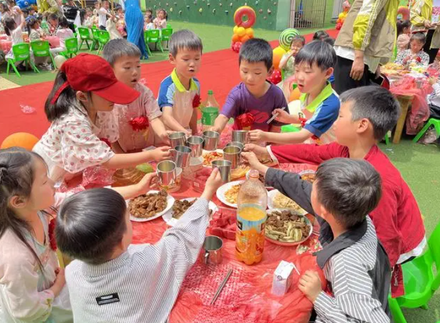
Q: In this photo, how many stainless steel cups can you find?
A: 10